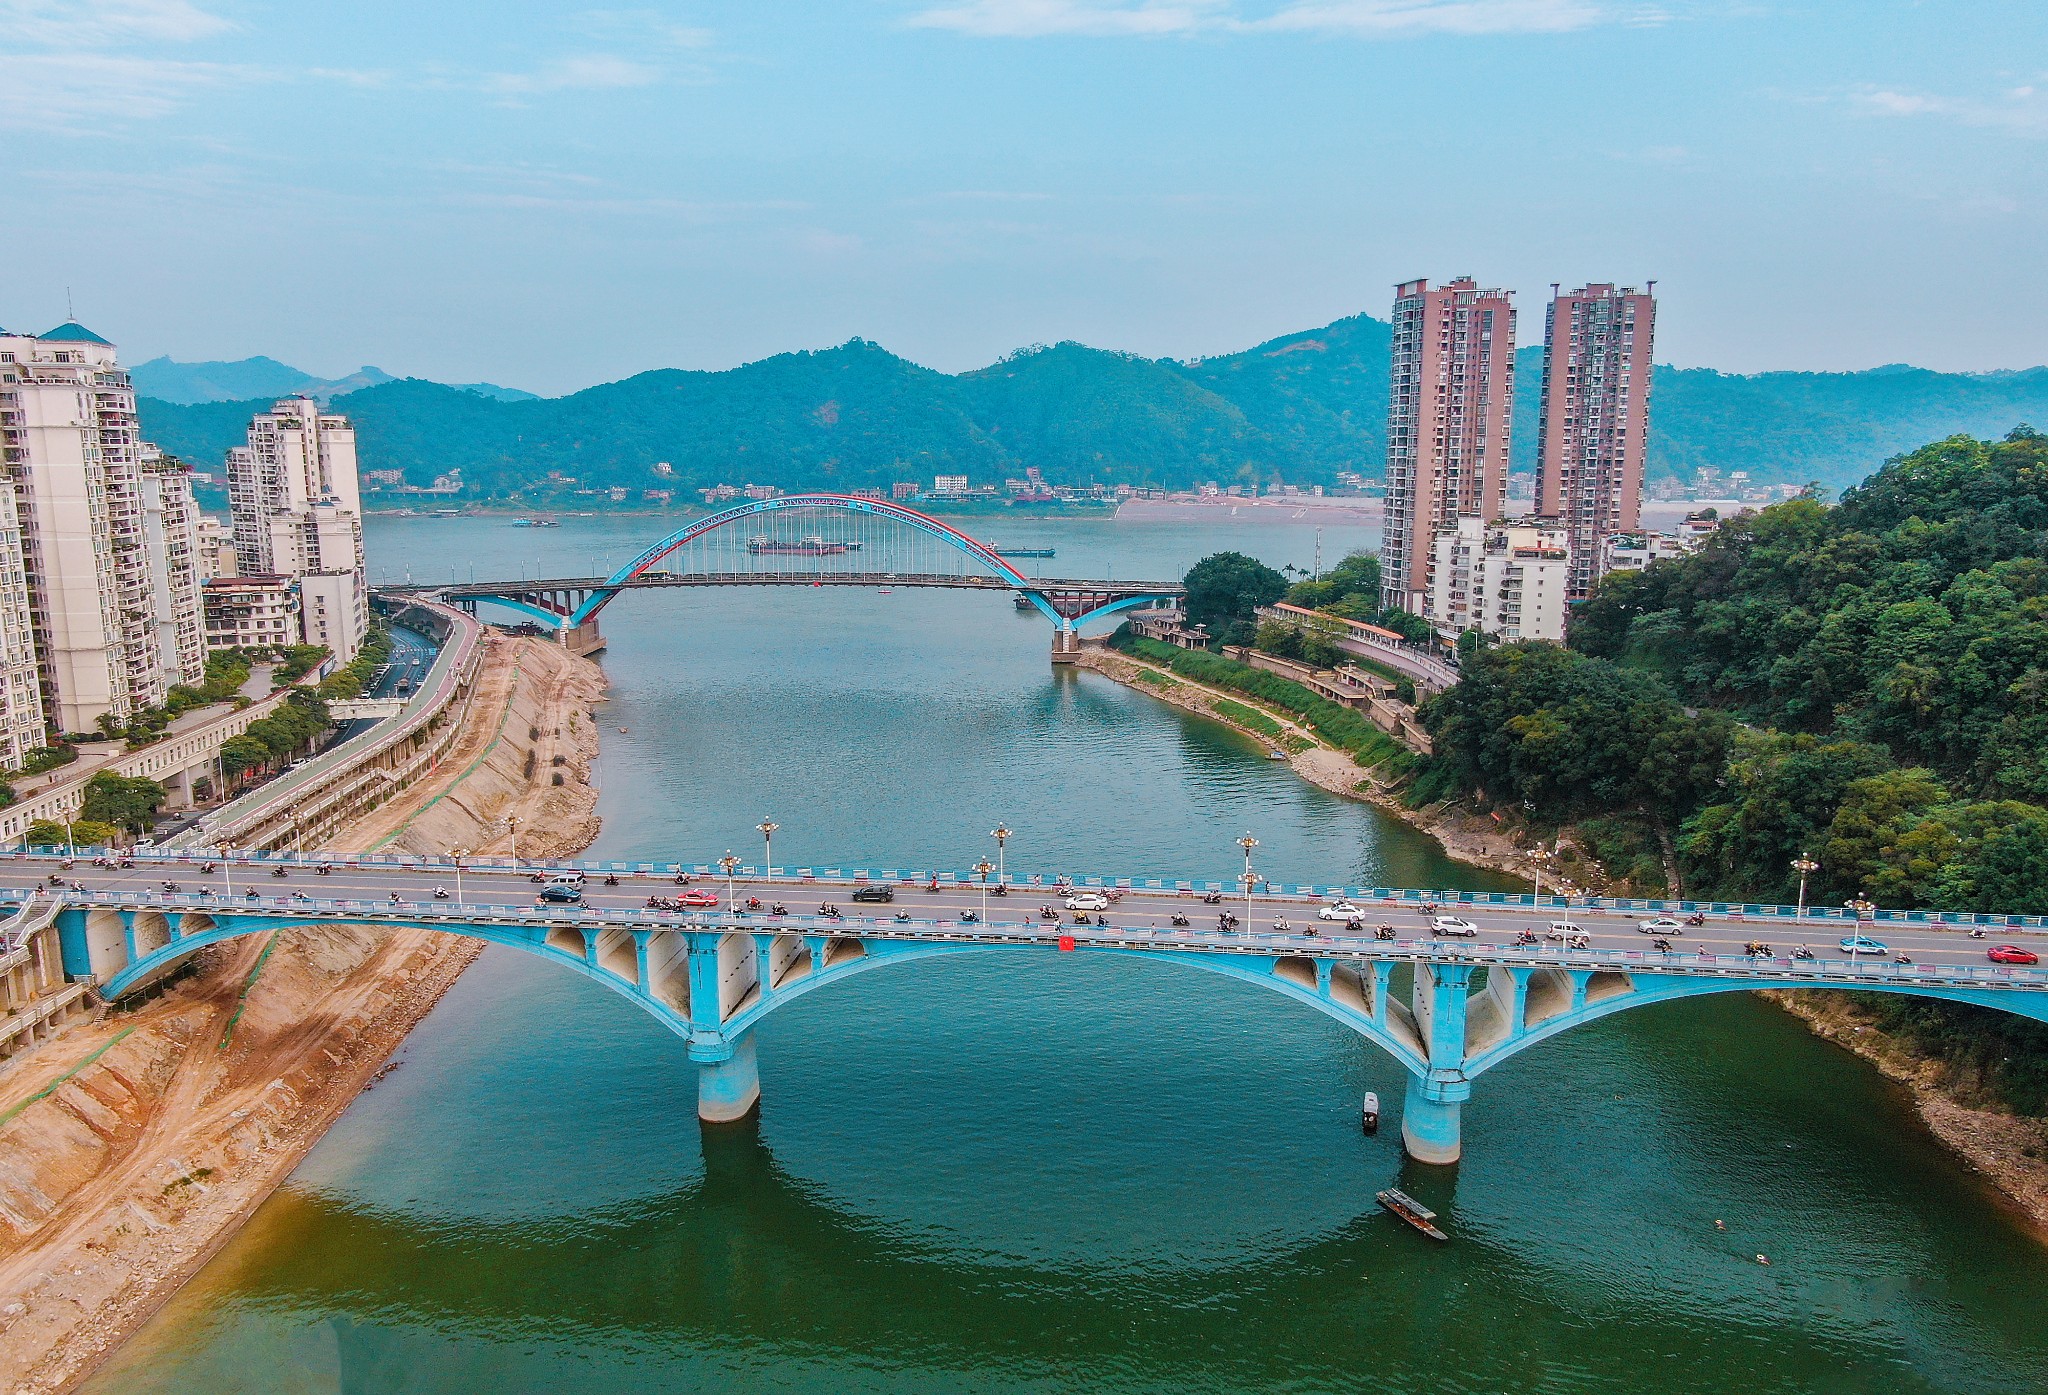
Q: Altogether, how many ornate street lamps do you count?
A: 15